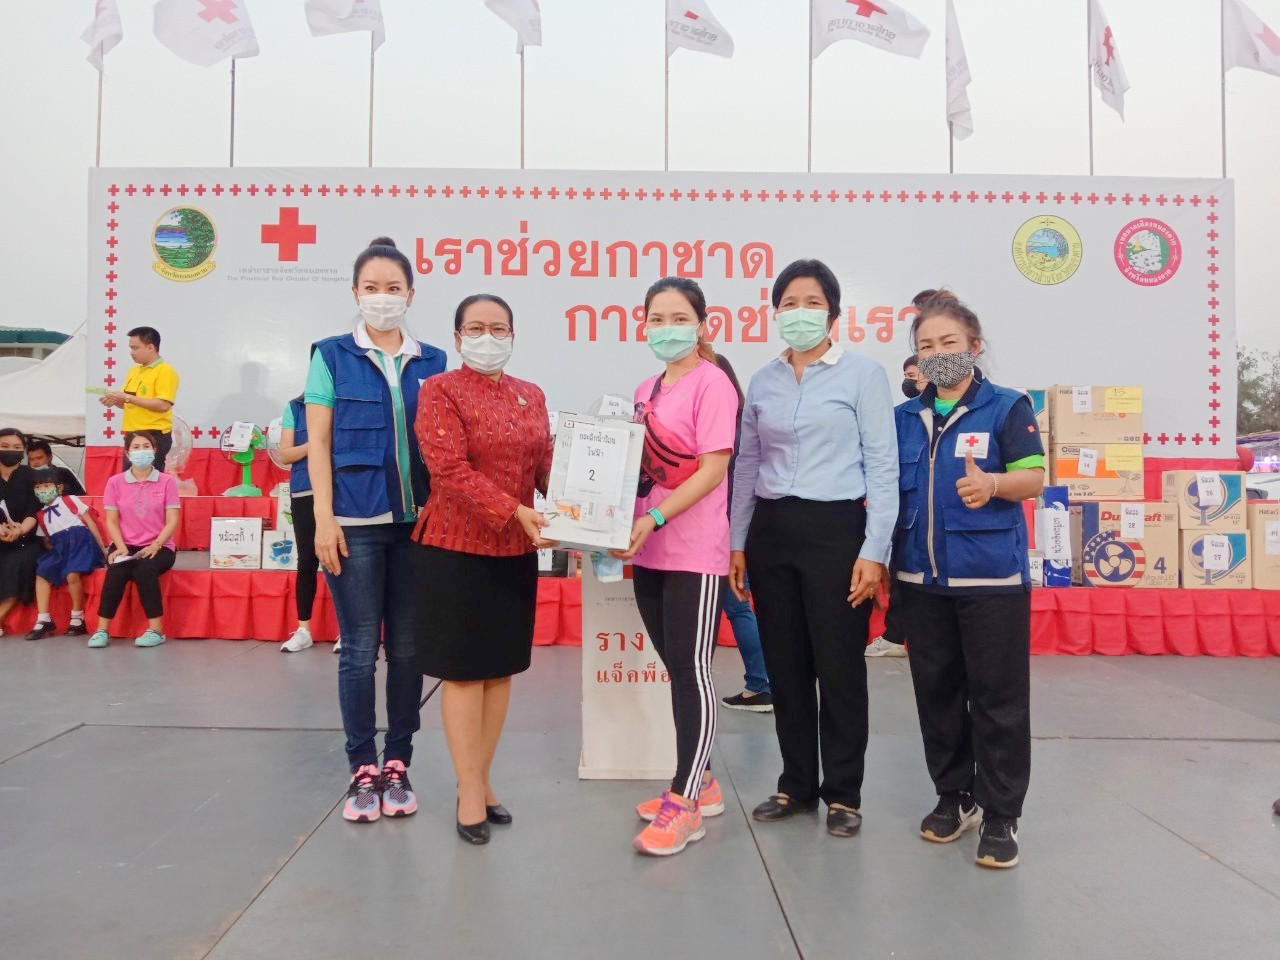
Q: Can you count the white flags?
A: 9